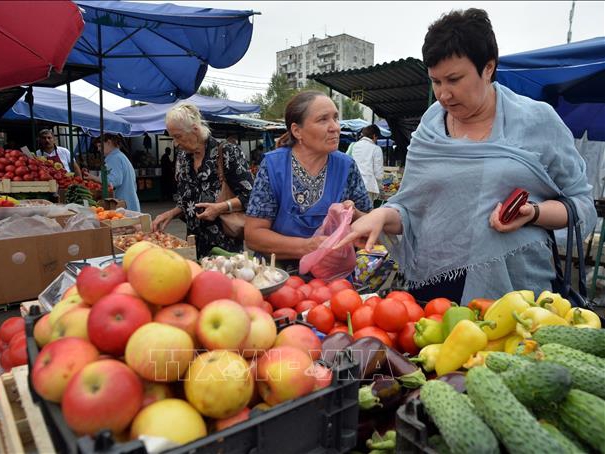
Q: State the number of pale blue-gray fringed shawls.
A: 1